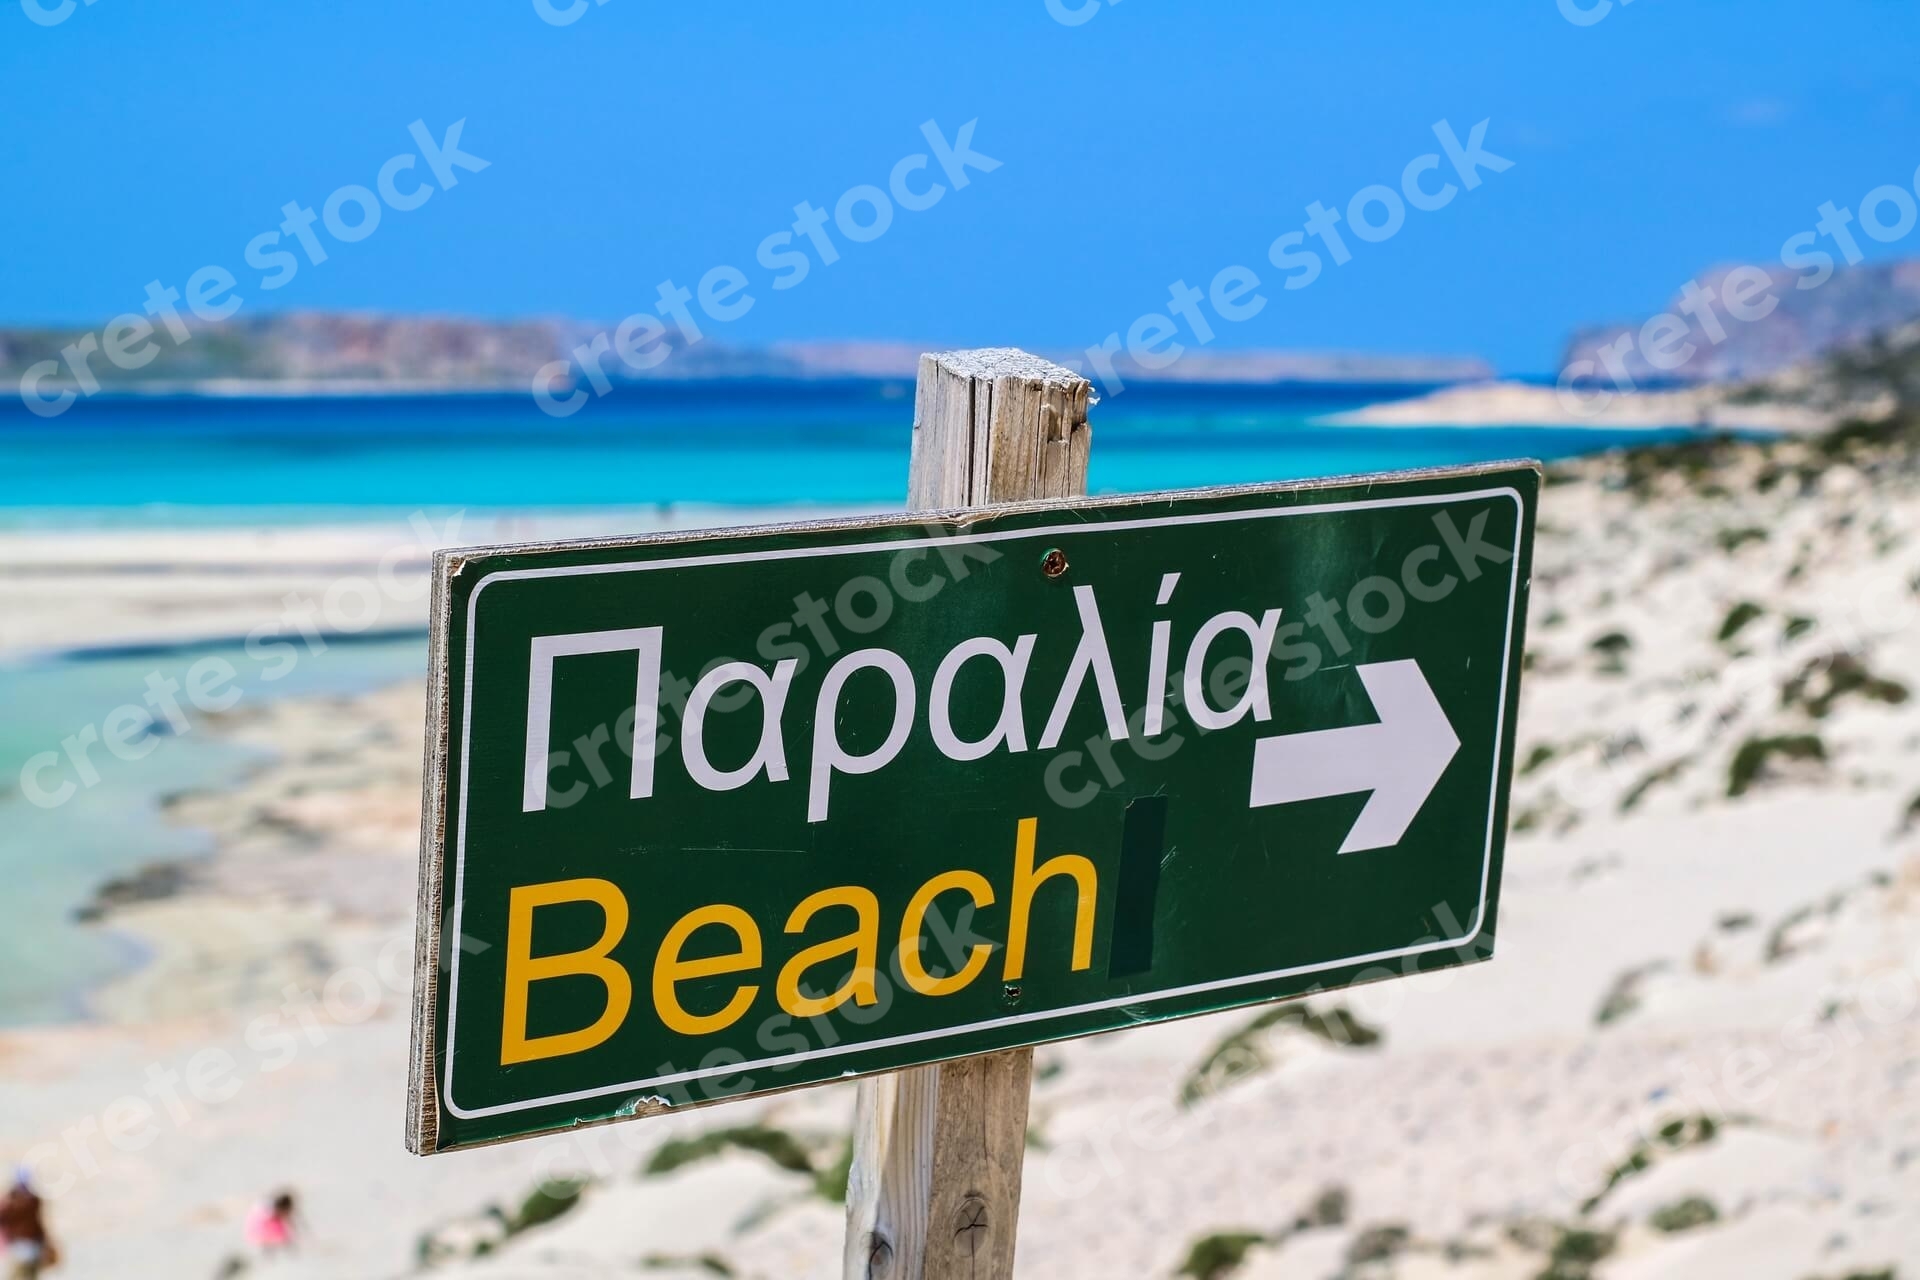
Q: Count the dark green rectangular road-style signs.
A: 1